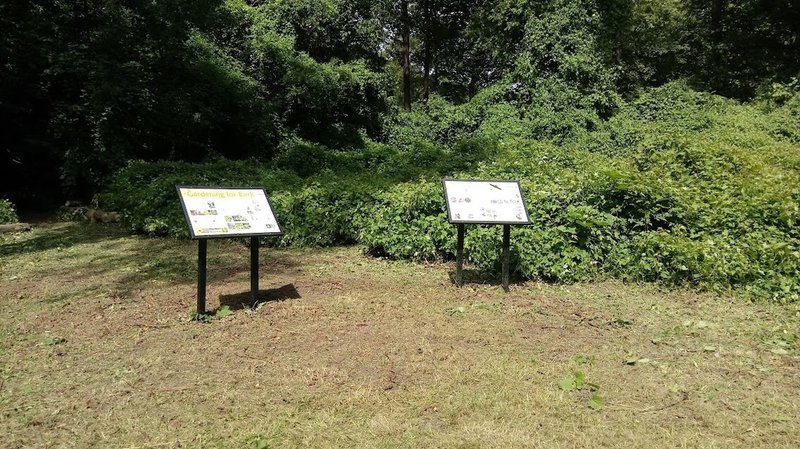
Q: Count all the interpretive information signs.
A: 2